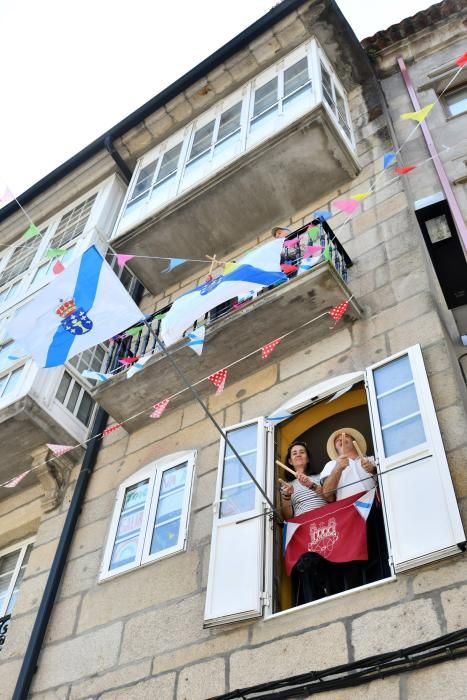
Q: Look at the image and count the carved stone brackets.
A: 1